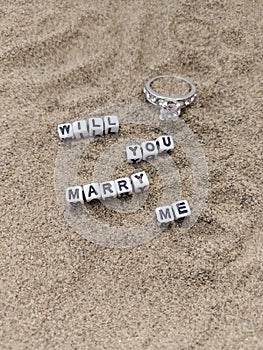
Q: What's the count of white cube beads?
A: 14